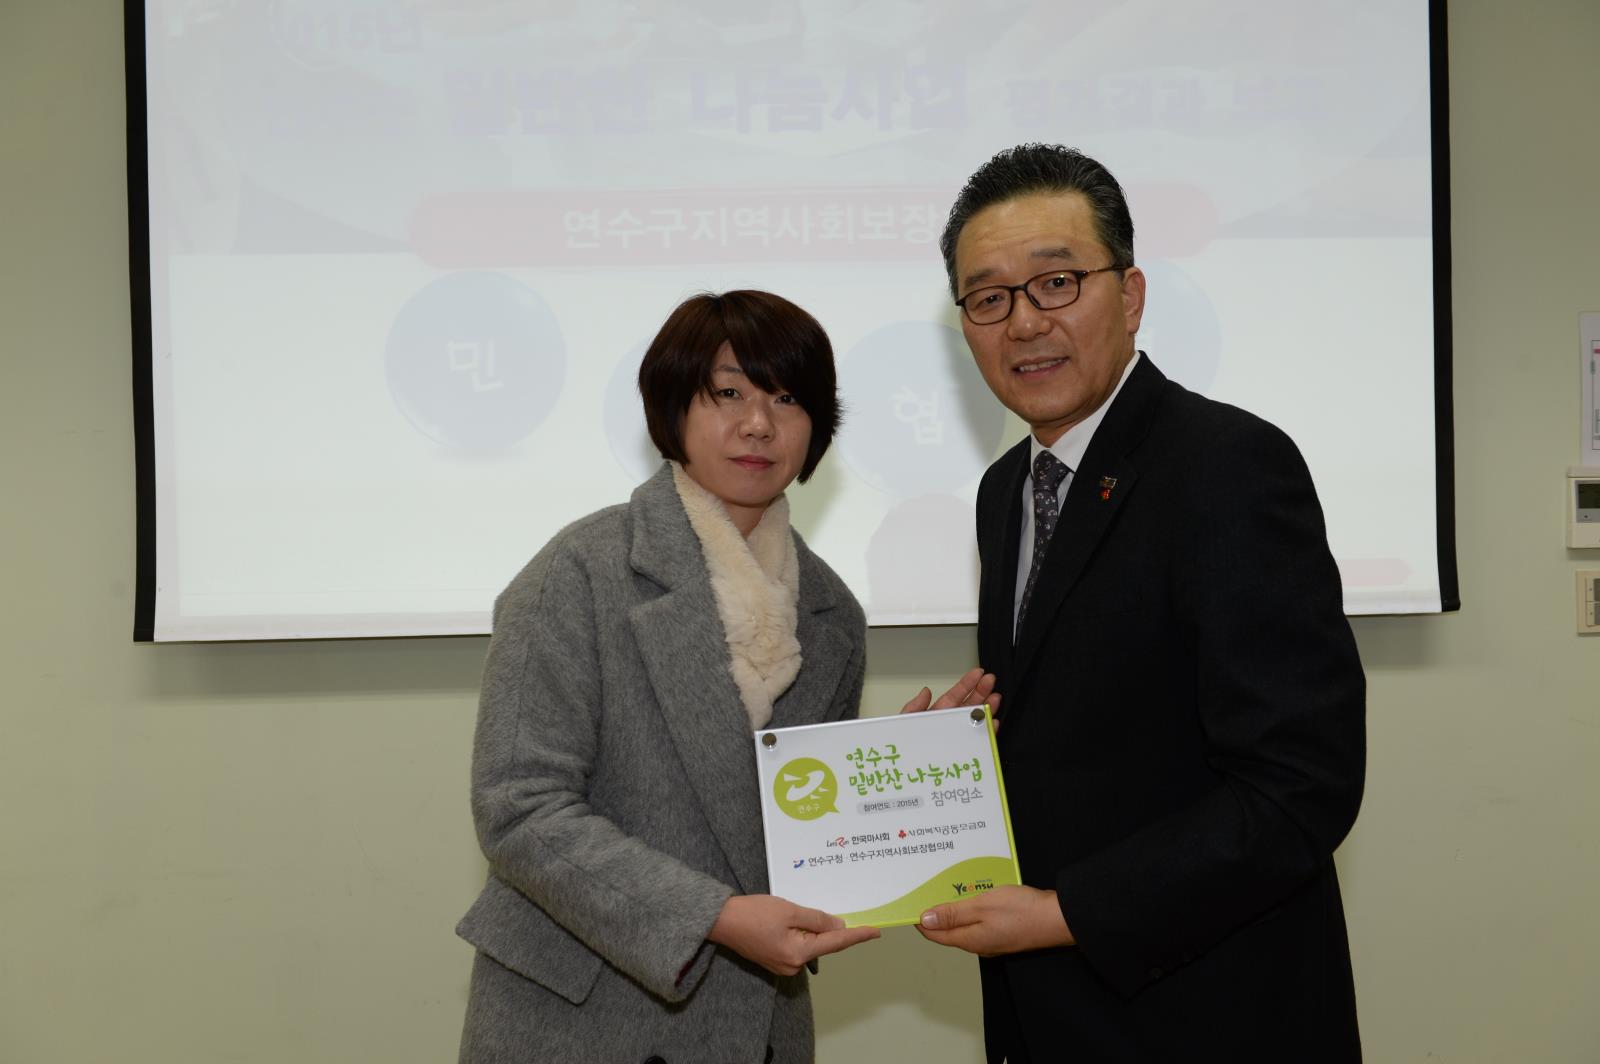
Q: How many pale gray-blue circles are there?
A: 4